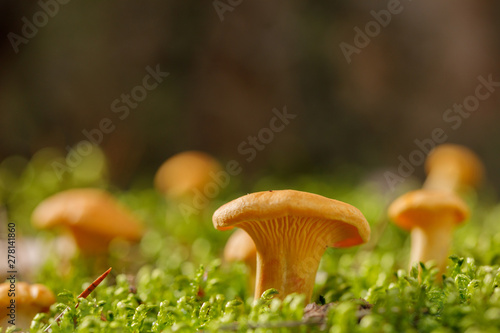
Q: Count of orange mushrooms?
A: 7